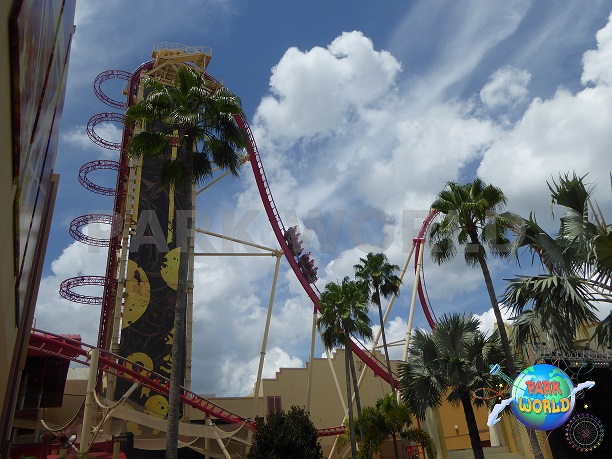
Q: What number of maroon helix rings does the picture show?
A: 5